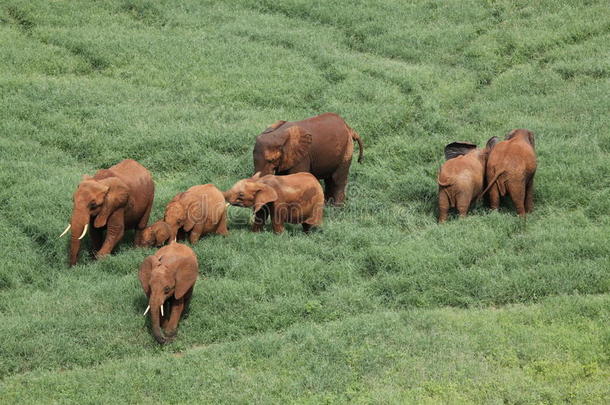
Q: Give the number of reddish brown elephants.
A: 8